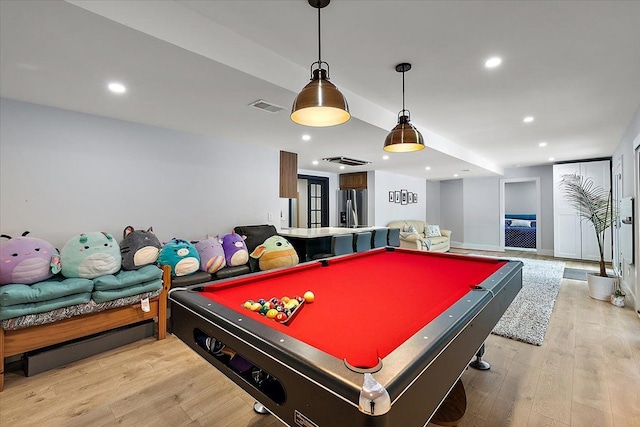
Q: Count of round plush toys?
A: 7